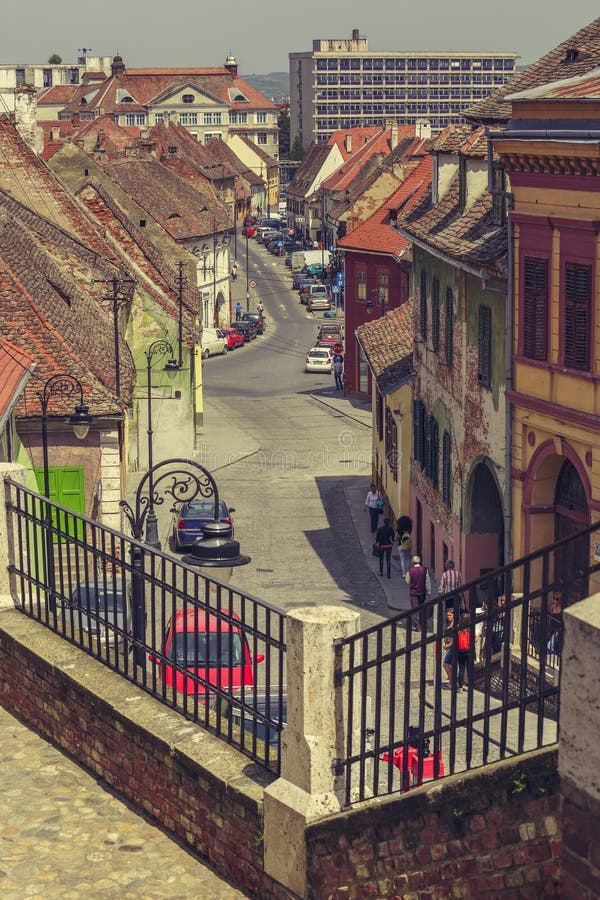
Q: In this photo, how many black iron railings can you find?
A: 2